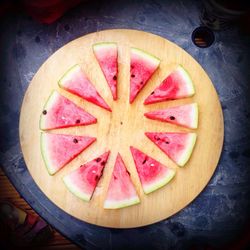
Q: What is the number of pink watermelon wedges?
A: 11